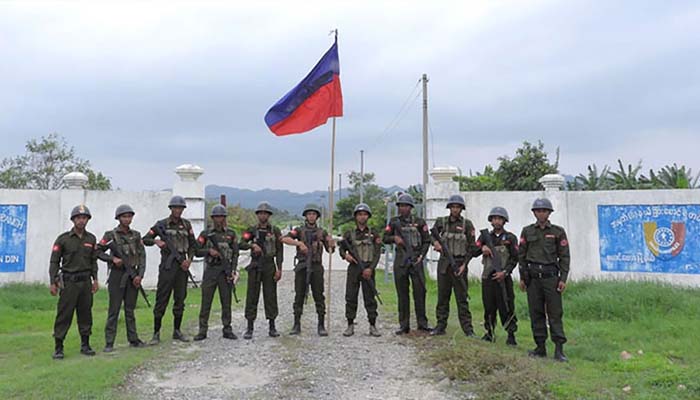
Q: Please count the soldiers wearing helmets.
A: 11